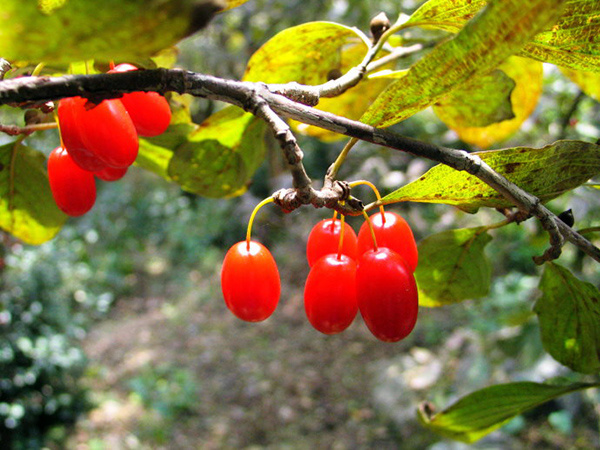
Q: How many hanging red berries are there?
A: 10